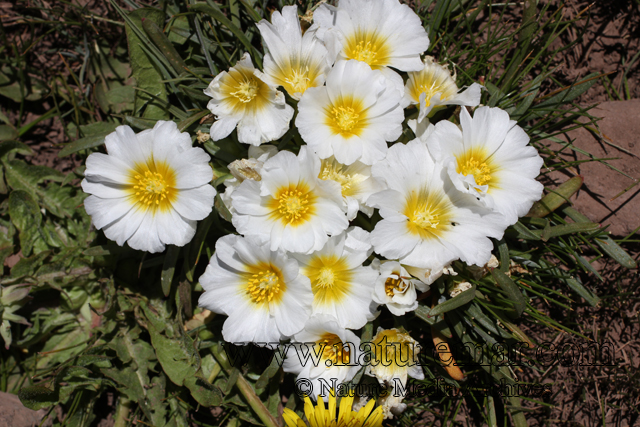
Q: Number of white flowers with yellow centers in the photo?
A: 15